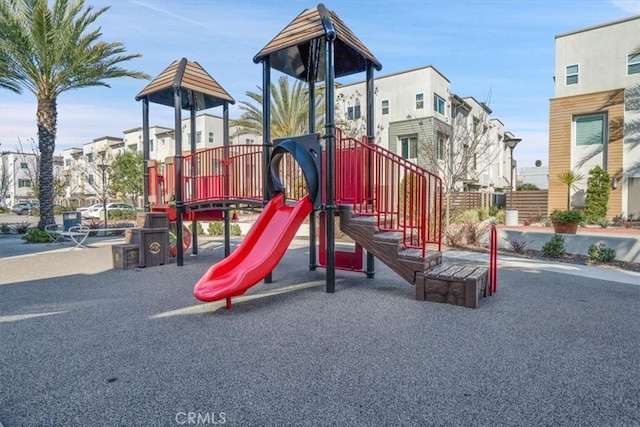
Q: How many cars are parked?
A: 3